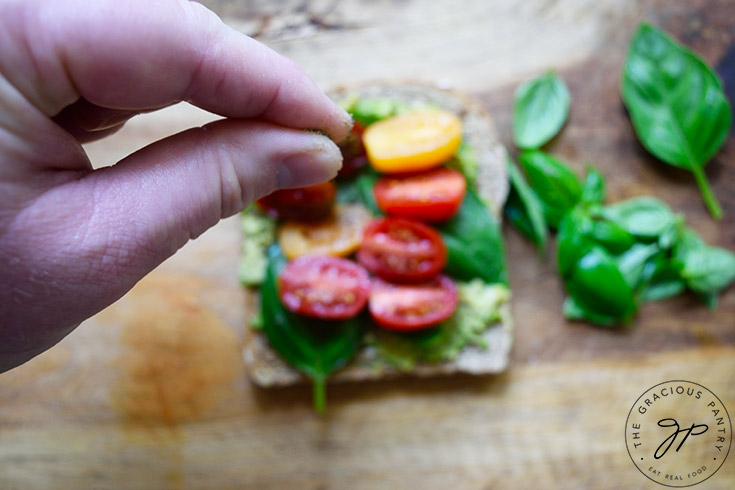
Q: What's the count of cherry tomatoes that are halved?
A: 8